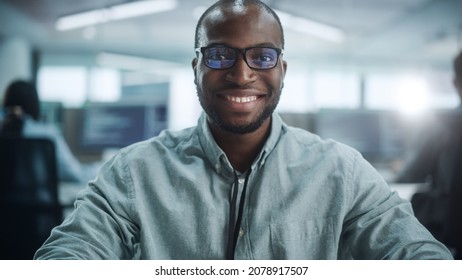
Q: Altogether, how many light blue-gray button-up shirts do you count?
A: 1